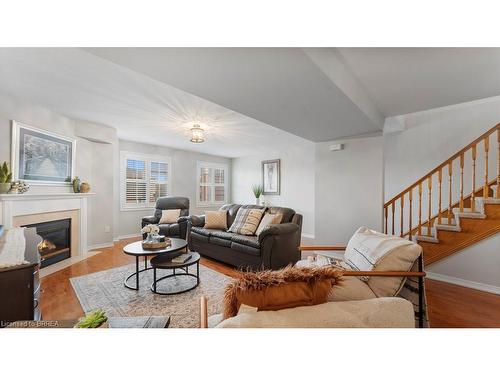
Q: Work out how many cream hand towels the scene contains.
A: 0